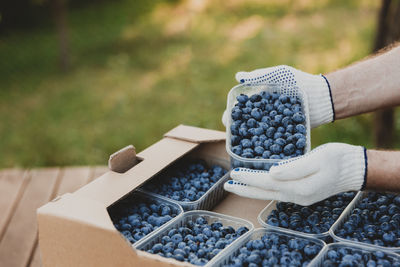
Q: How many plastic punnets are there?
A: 8